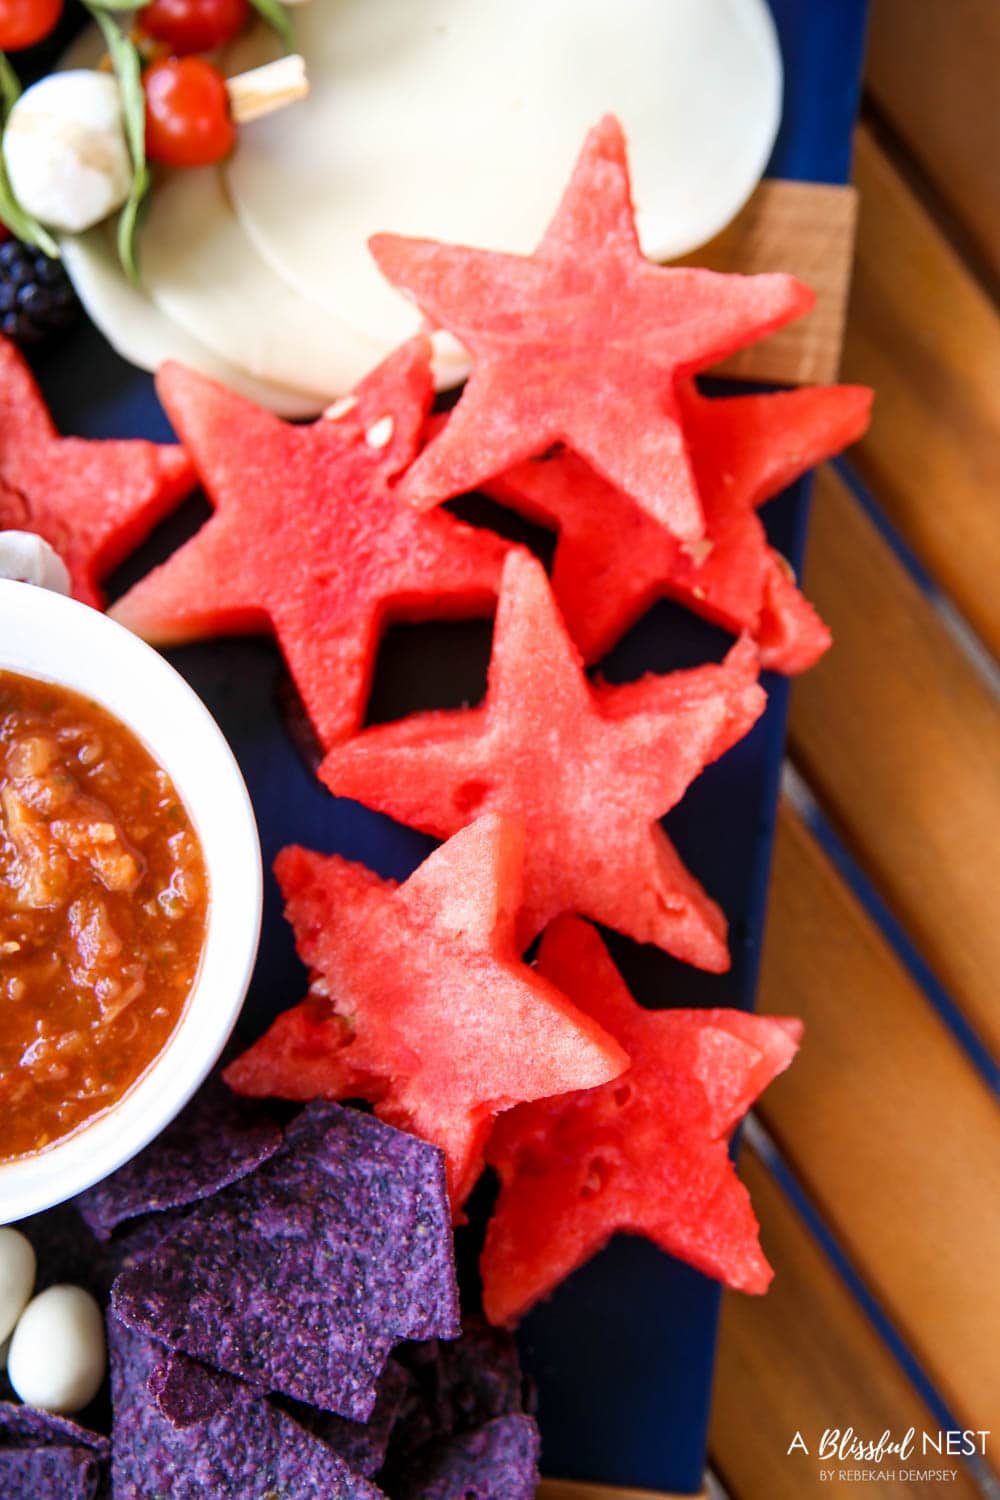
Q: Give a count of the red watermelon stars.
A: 7